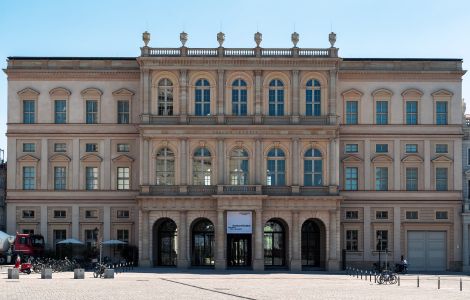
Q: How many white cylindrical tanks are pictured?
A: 1